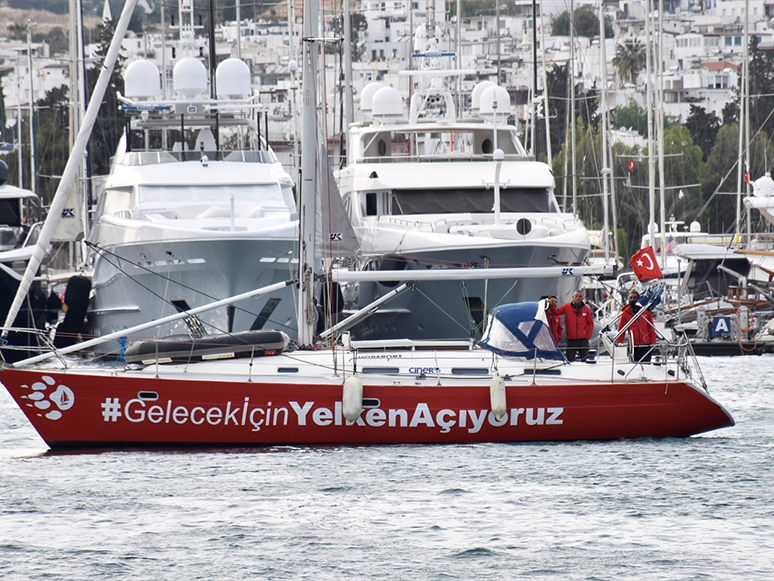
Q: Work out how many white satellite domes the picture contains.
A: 7